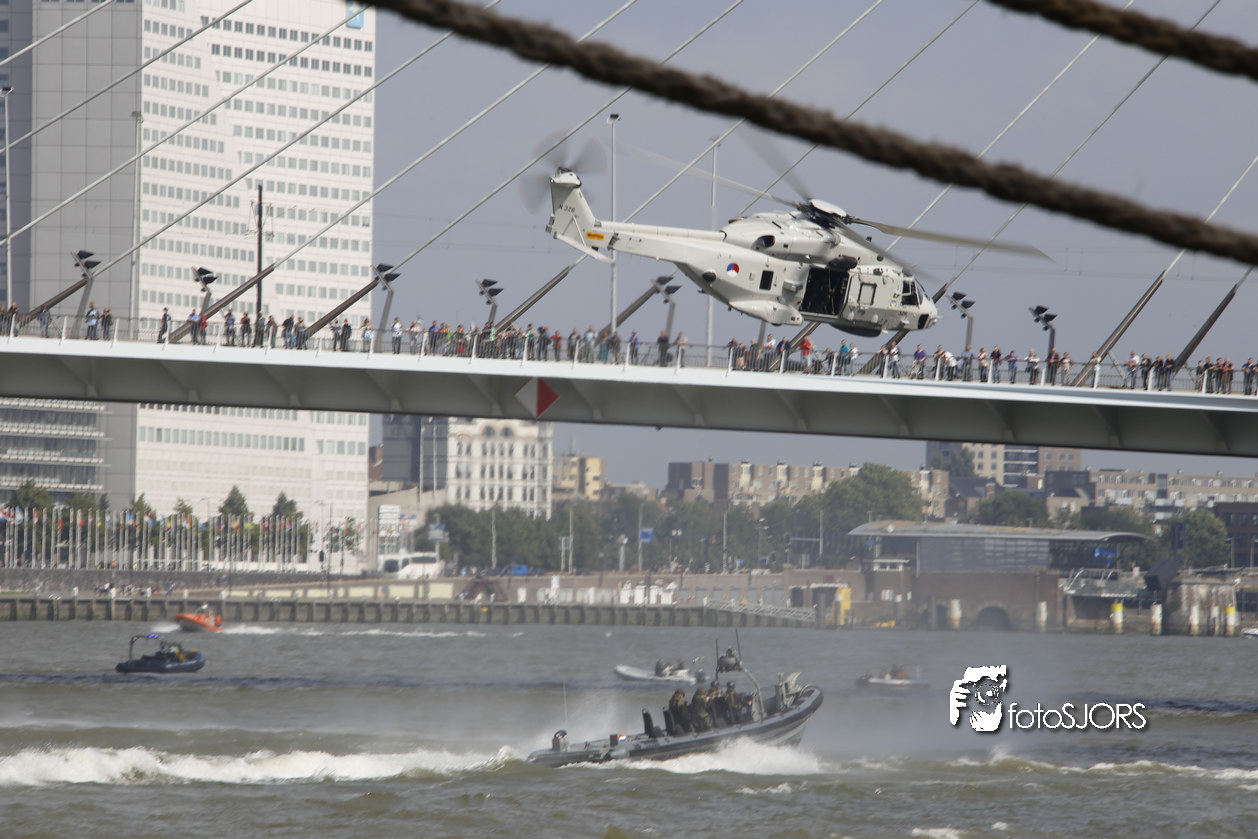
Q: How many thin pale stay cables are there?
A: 12